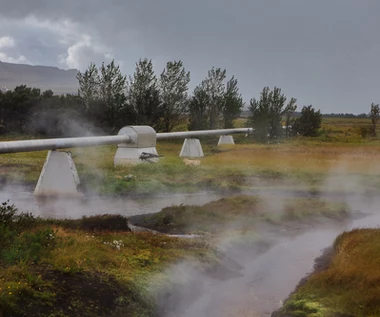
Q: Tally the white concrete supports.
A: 4